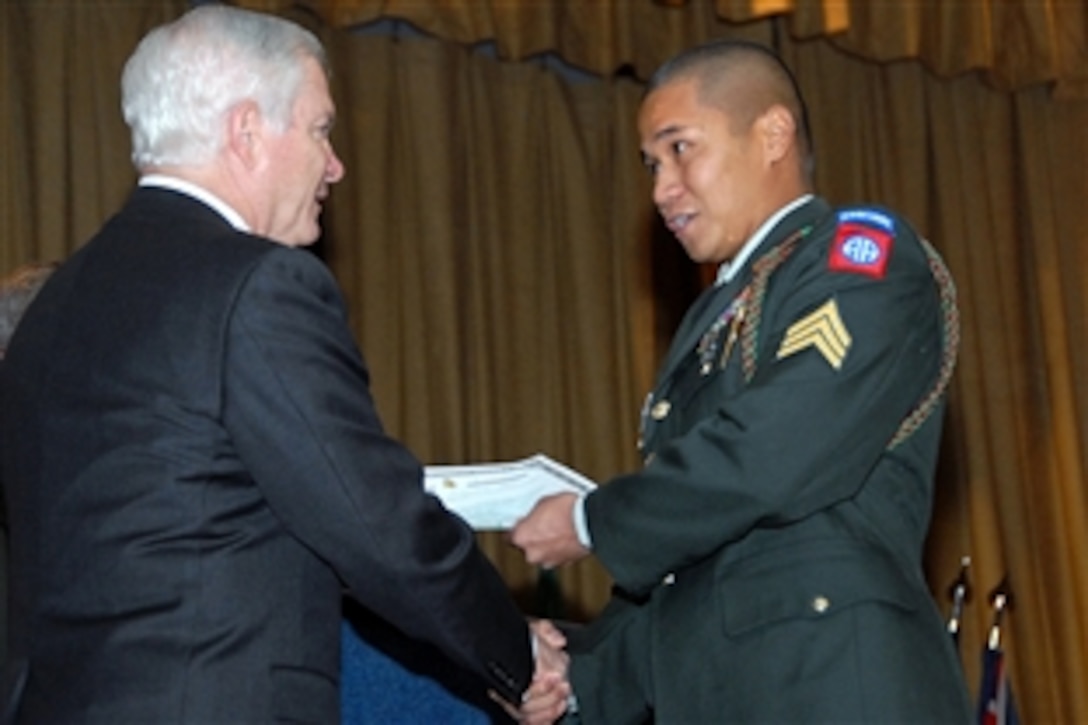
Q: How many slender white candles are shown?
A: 0